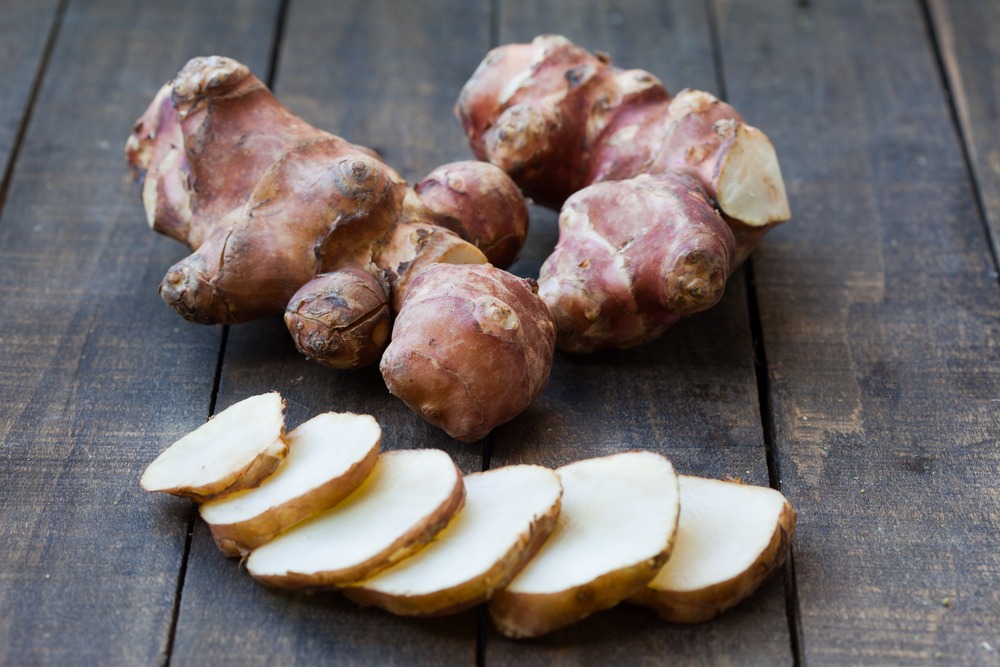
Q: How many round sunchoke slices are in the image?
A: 6